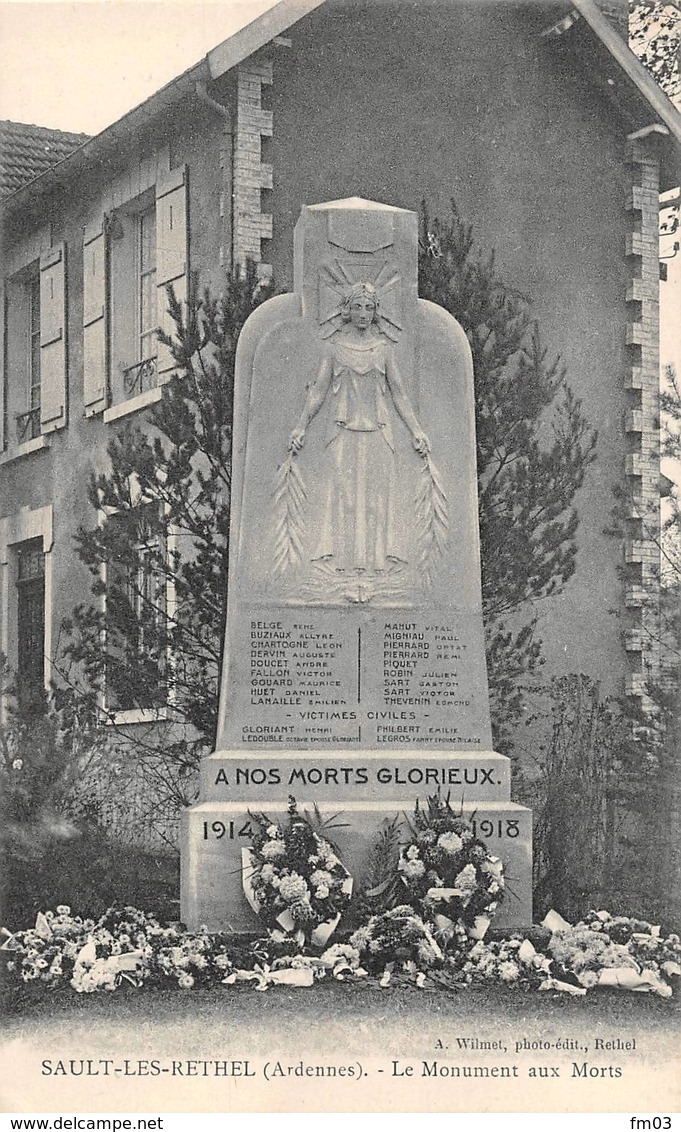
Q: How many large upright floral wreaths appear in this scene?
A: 2